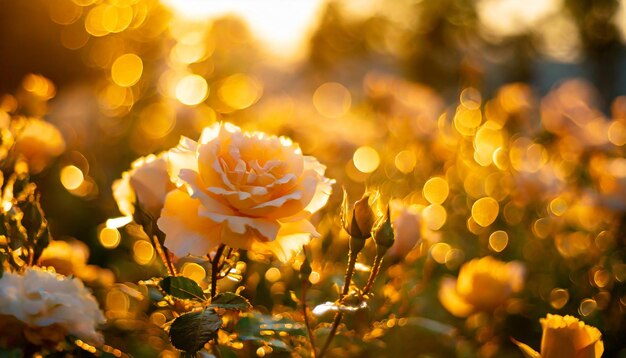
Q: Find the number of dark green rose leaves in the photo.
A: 3